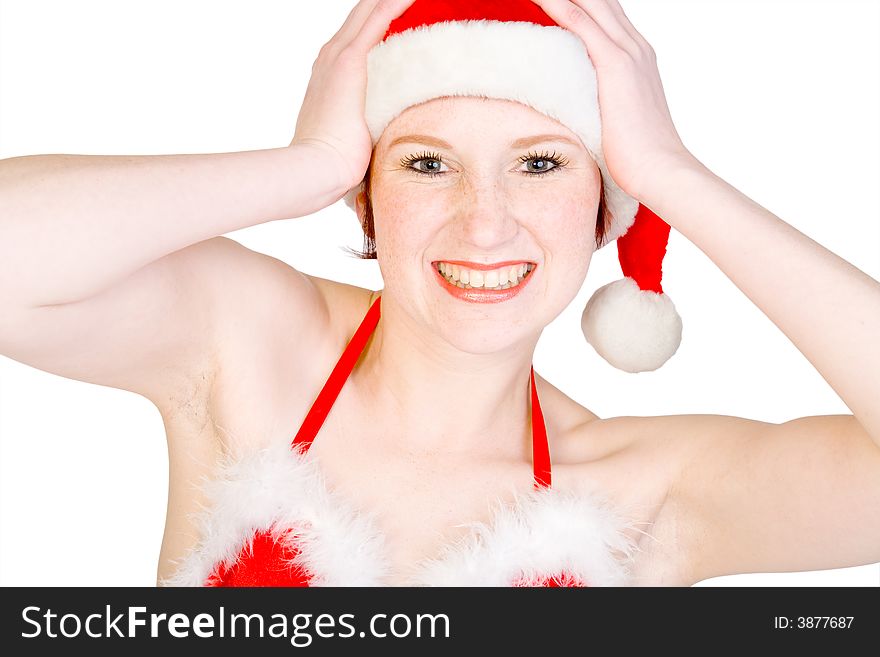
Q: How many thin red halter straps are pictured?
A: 2